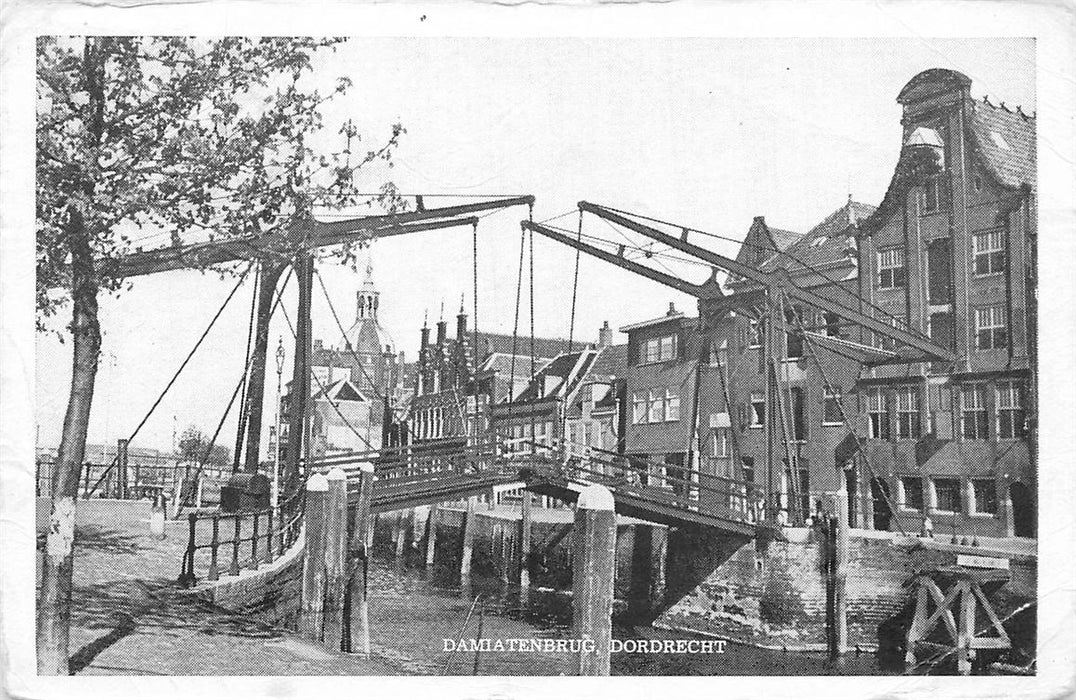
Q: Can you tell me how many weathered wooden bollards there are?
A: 4